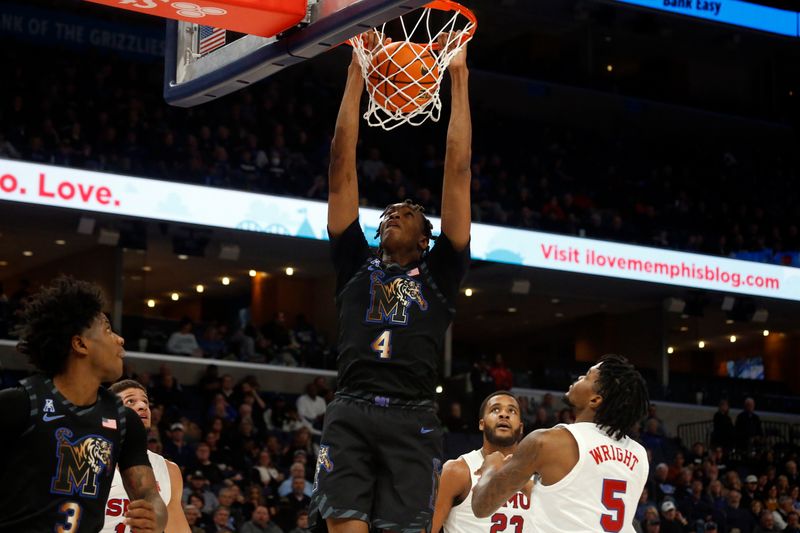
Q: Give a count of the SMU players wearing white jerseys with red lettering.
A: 3